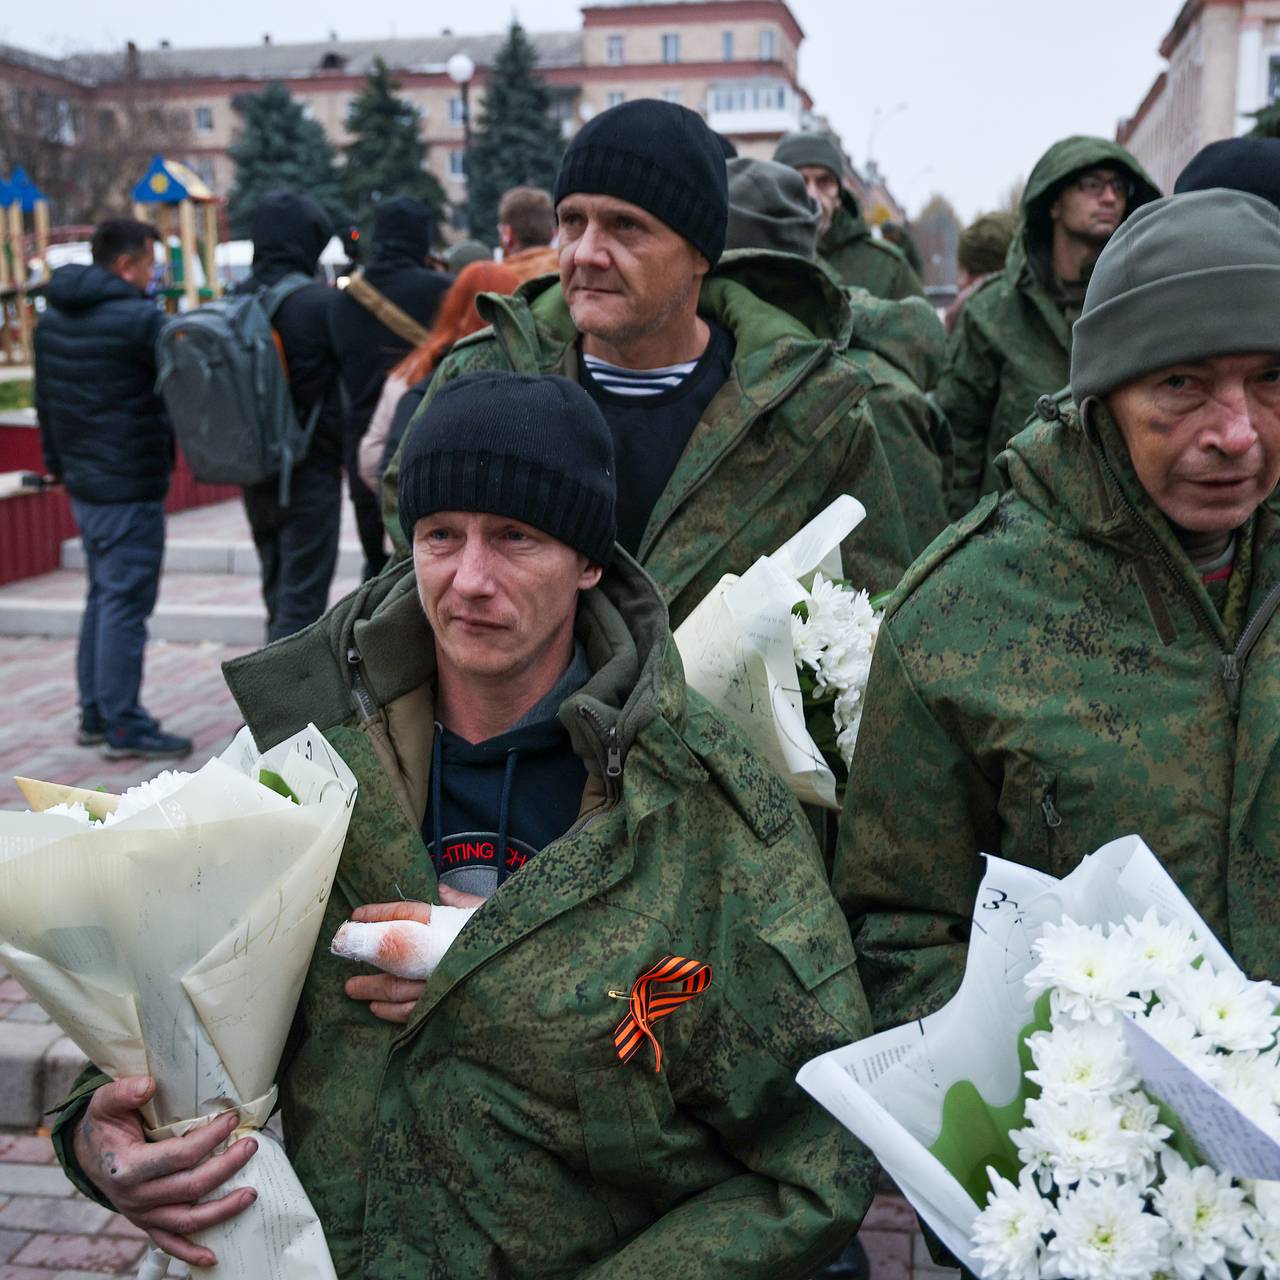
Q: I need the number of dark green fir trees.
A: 3